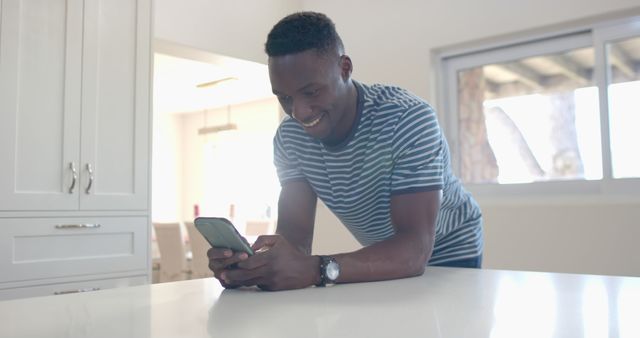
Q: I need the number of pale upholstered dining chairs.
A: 3